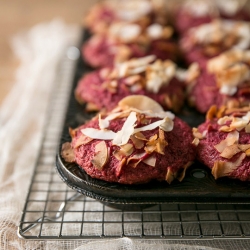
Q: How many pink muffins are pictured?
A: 8